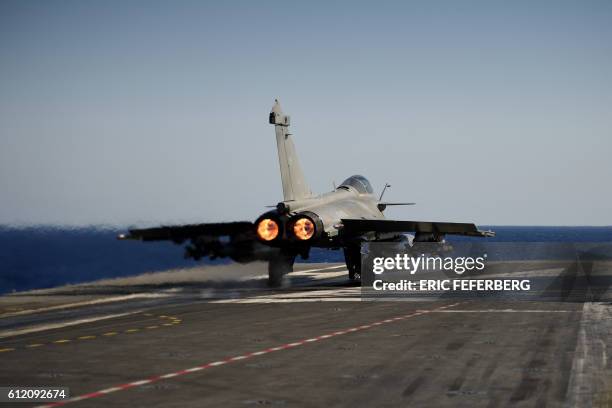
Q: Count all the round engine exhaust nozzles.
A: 2